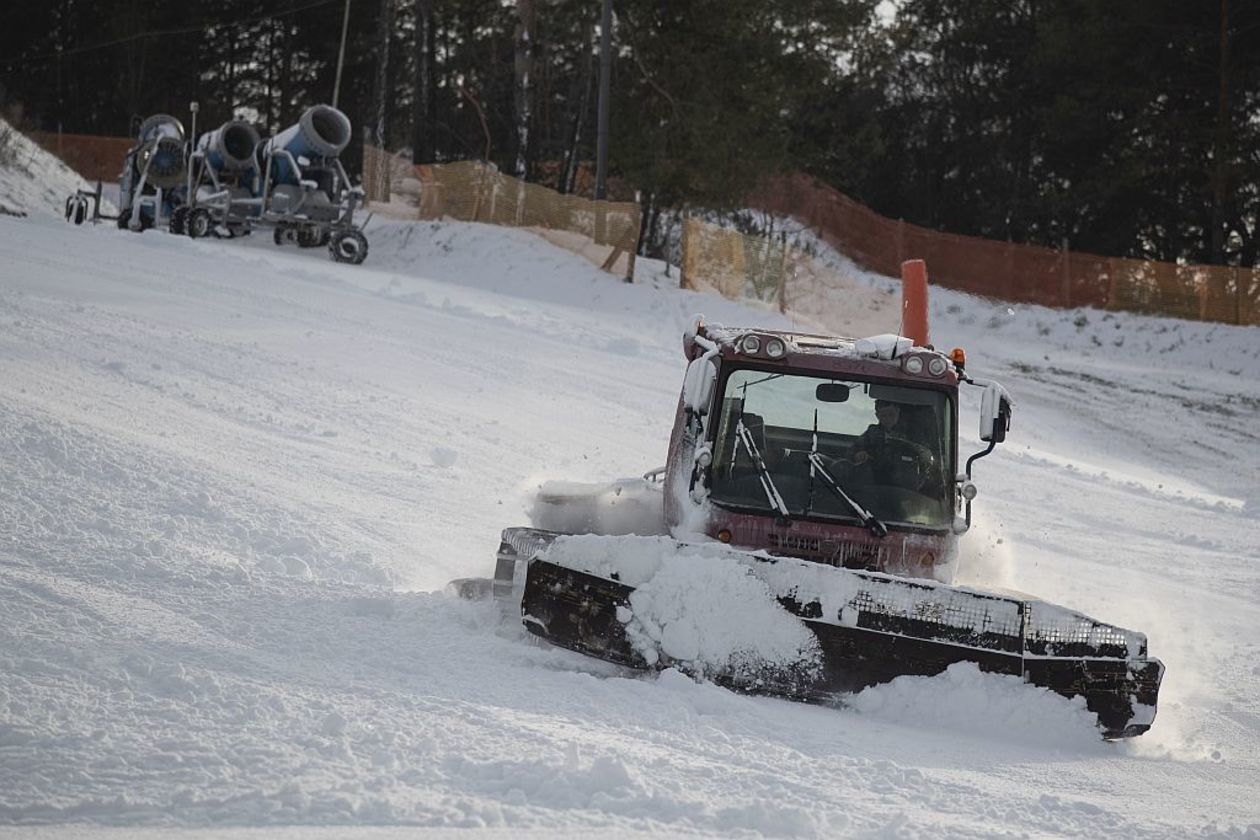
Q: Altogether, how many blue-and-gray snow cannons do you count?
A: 3